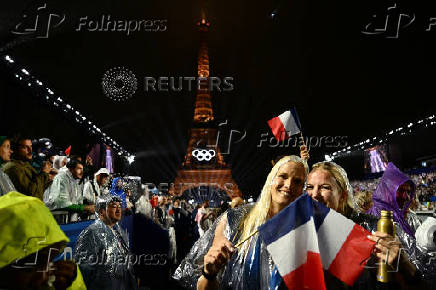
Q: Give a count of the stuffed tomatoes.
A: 0